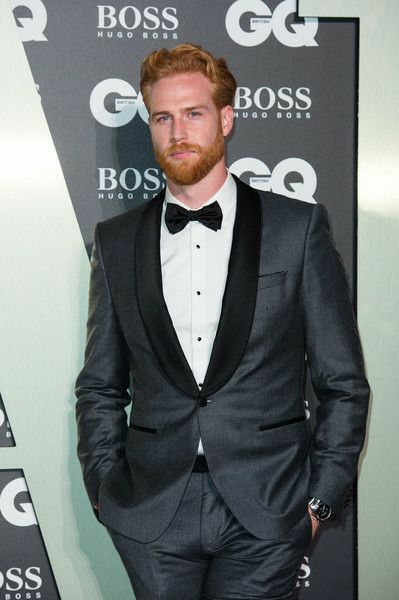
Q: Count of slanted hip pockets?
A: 2